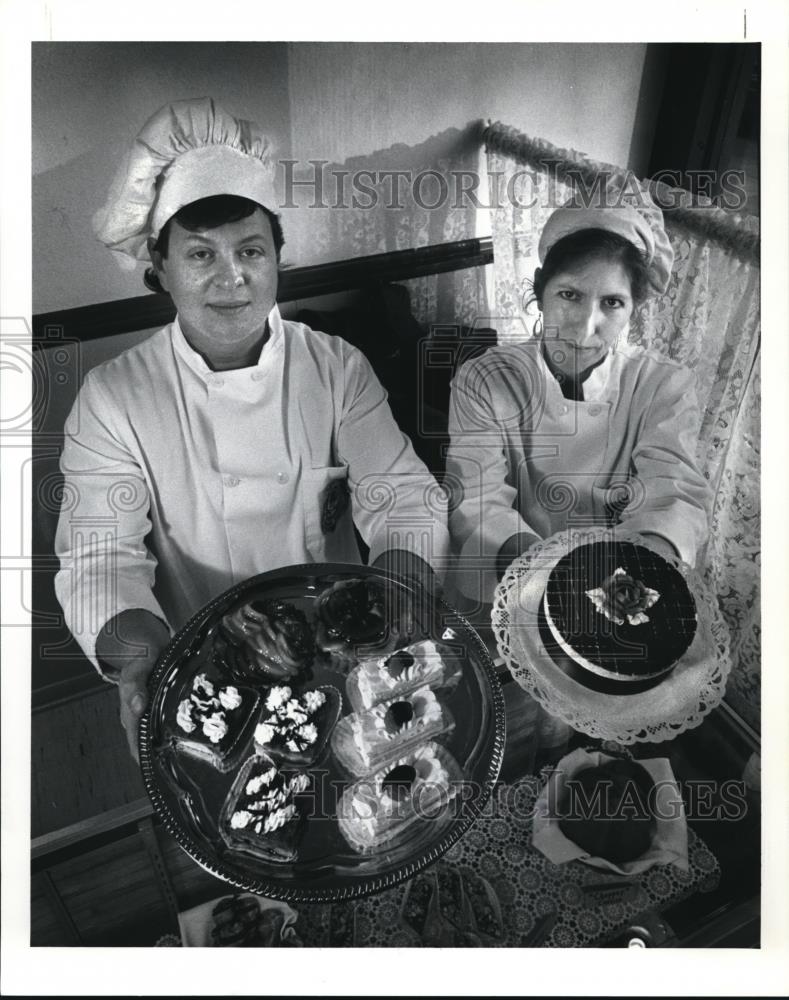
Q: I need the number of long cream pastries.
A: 3